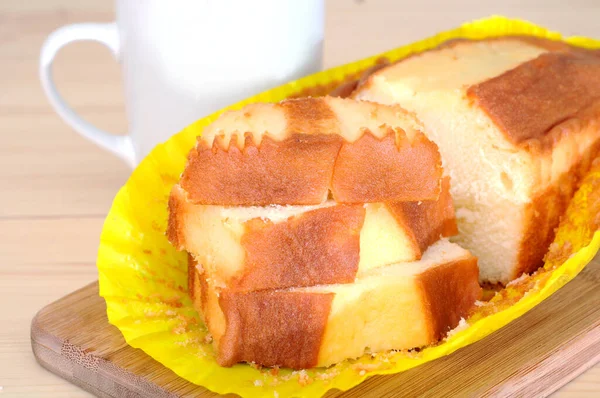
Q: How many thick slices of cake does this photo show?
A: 3